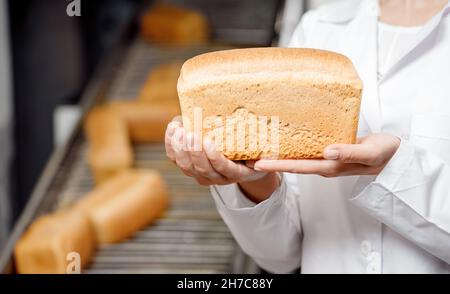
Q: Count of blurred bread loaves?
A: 6